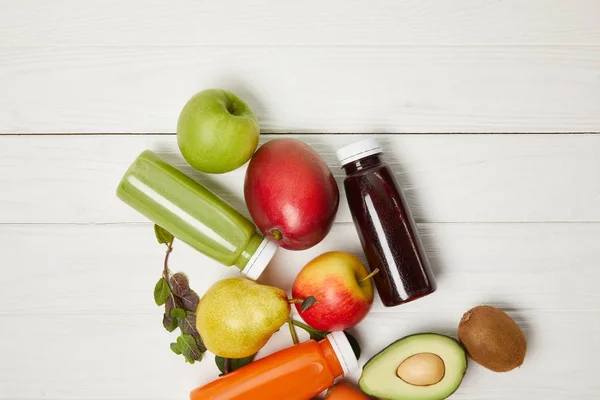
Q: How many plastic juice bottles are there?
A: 3